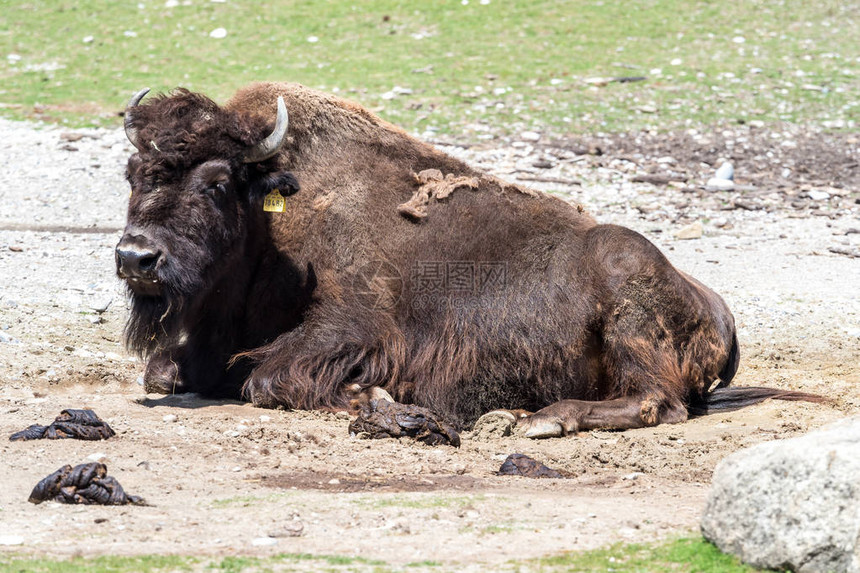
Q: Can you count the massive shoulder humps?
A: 1